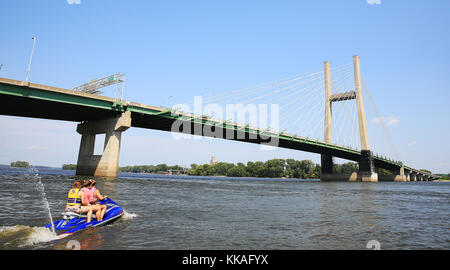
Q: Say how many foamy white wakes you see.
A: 1